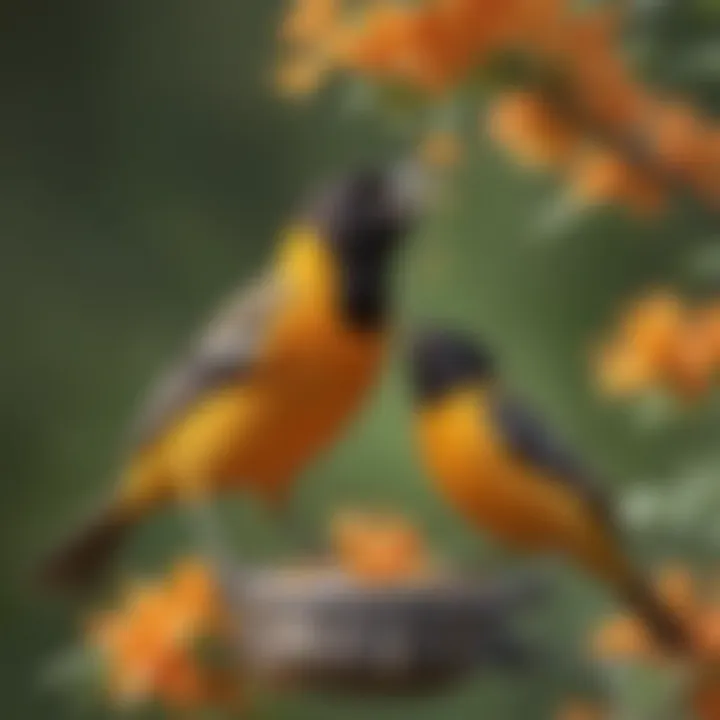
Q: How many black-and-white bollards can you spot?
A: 0